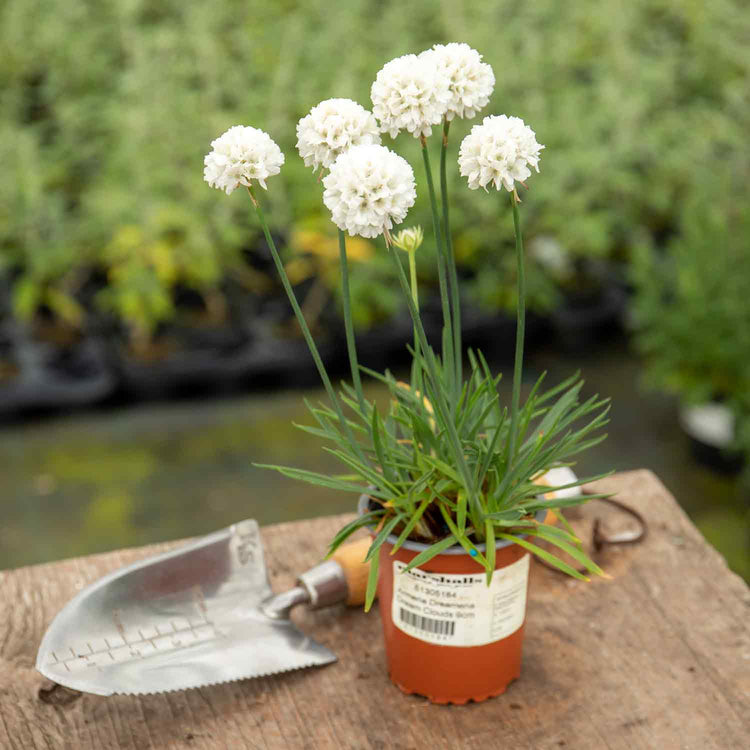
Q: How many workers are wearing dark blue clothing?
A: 0